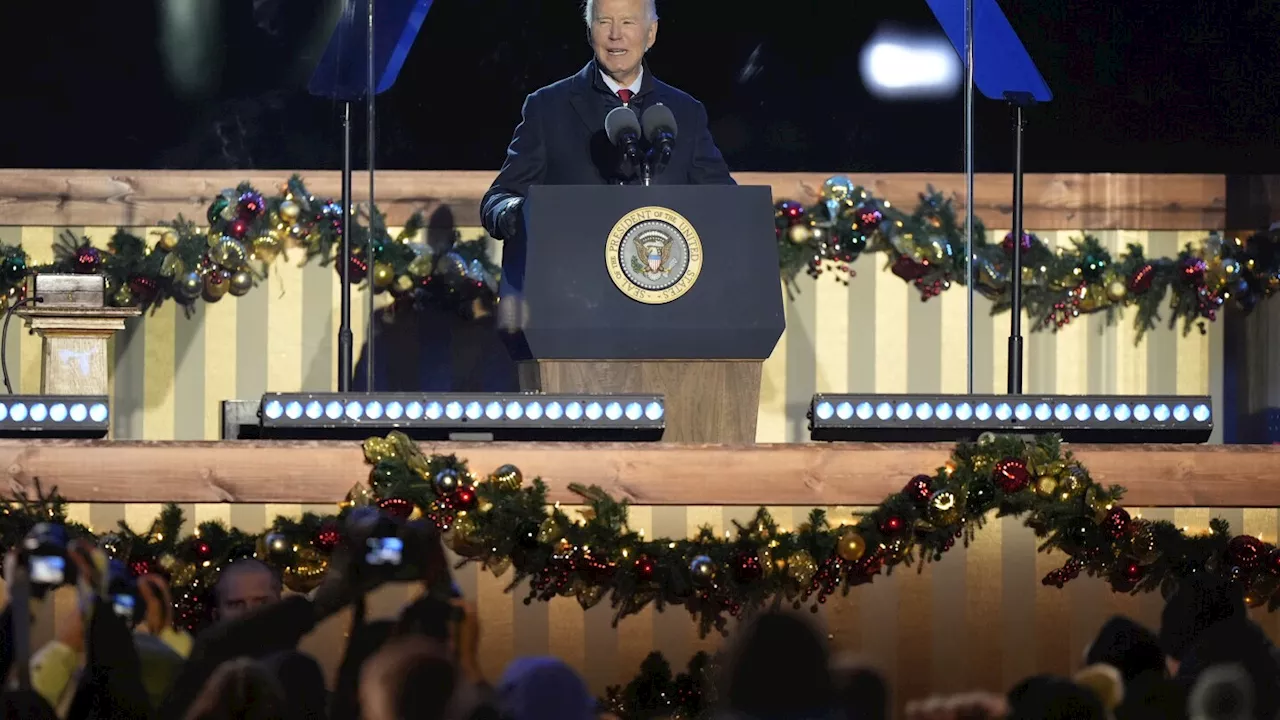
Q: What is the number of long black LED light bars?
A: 3